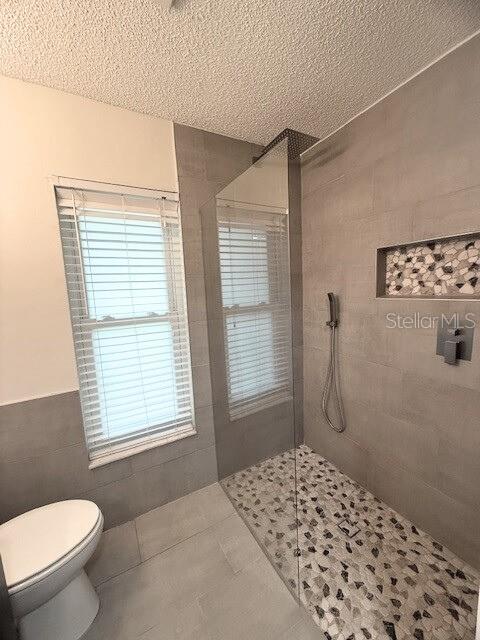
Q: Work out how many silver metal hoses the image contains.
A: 1